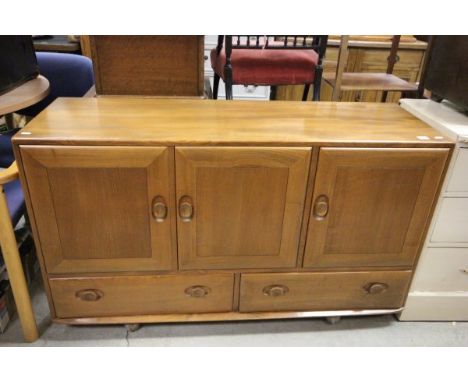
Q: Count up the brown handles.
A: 7